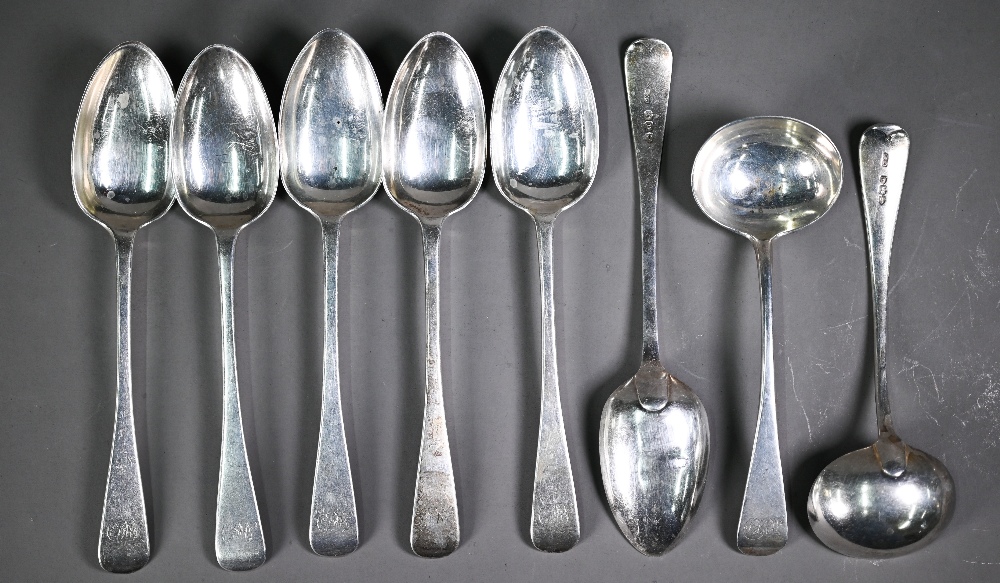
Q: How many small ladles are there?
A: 2